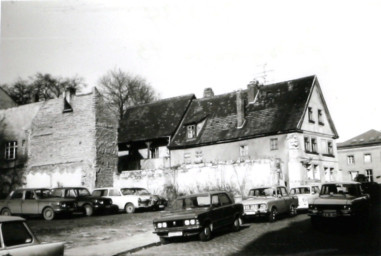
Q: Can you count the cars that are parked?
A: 9